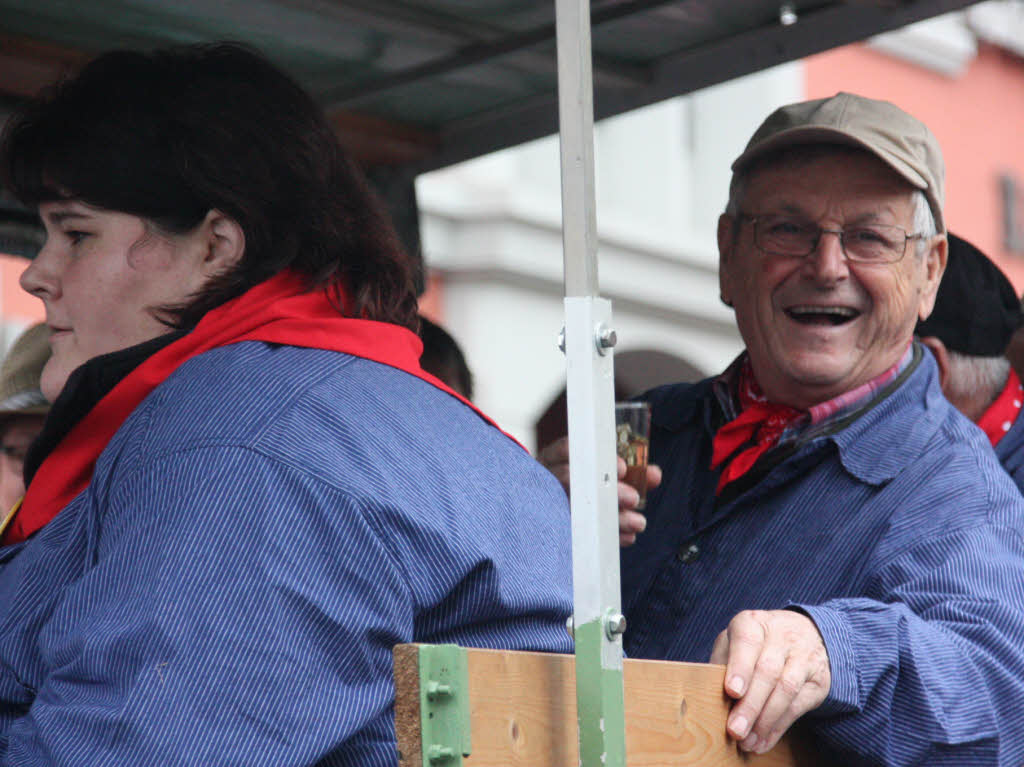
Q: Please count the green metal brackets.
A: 1